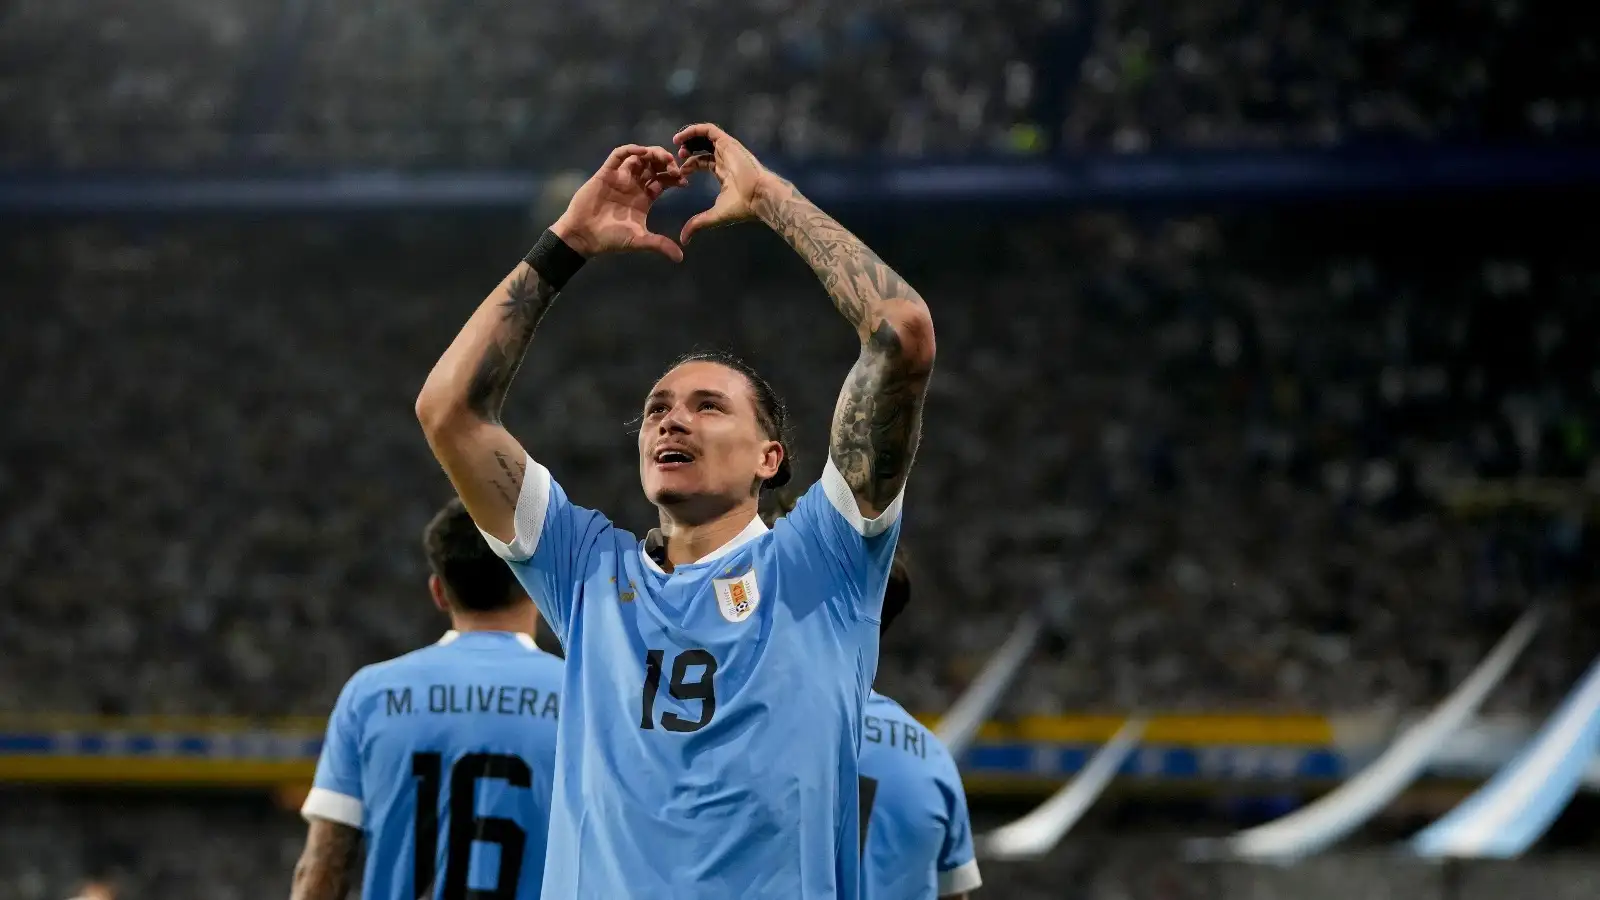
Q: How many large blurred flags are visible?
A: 4